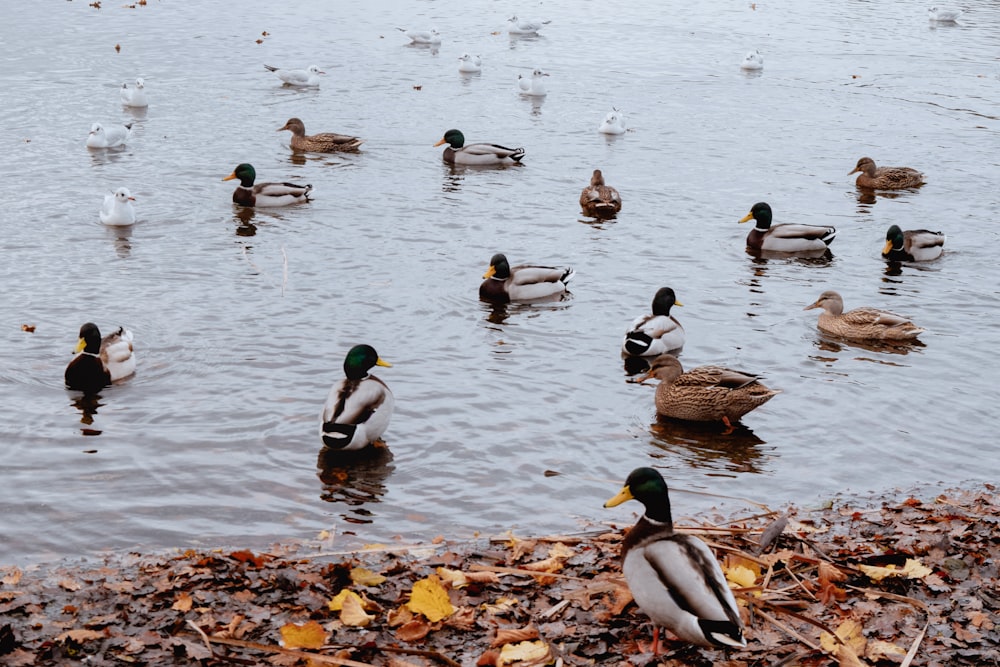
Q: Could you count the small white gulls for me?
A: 11